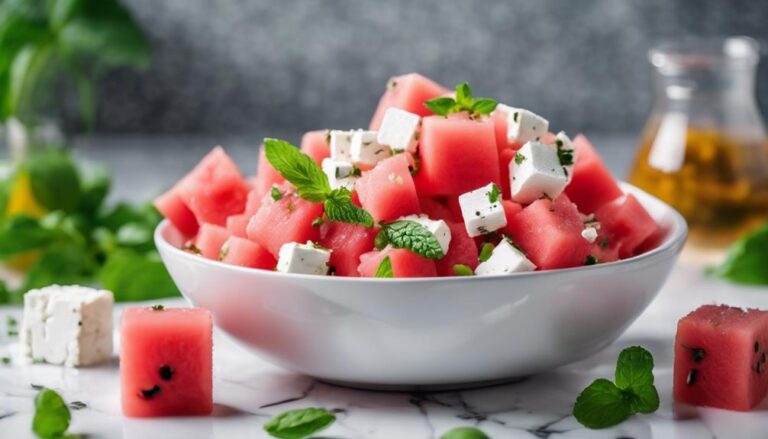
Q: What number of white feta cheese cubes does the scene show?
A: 12